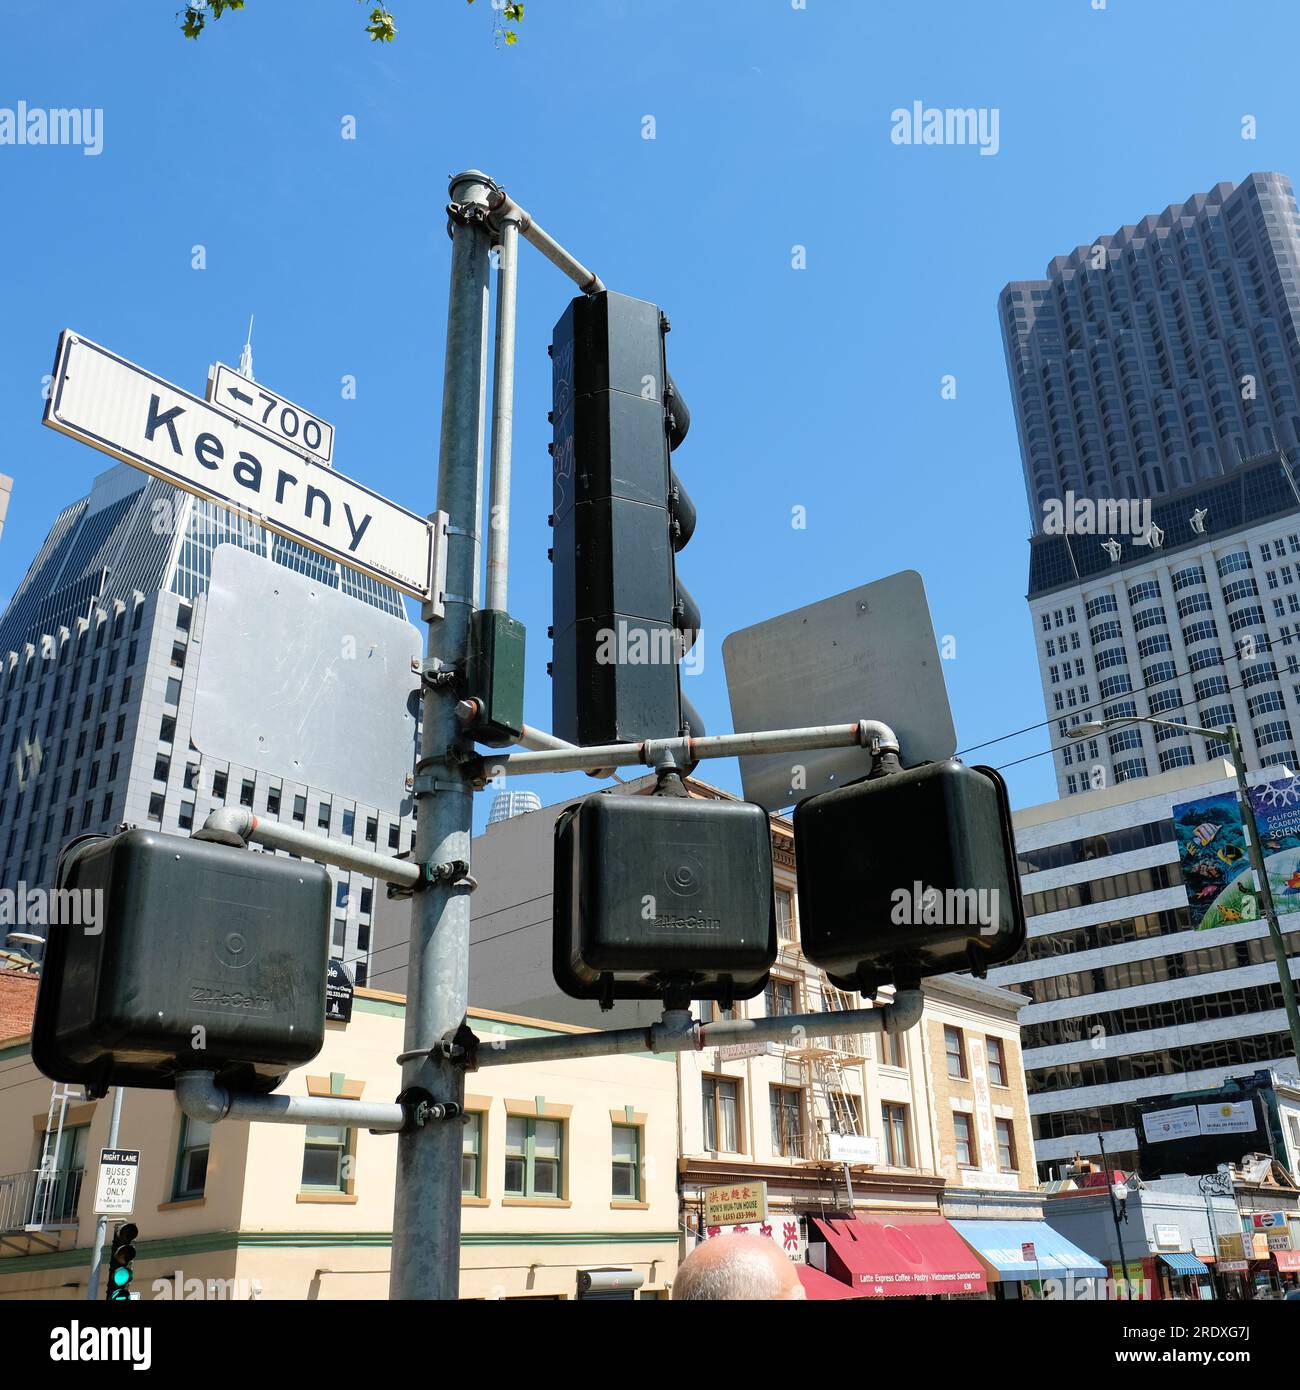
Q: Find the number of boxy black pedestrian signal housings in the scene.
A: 3